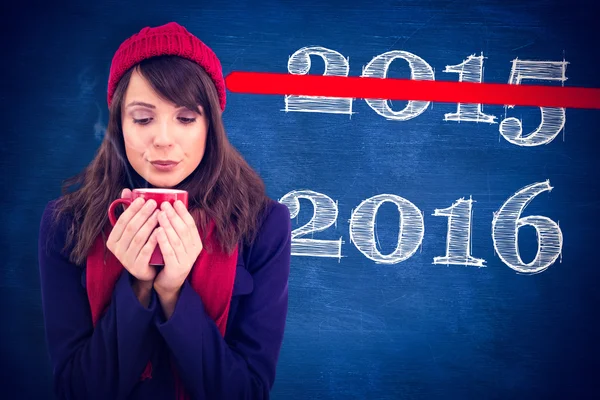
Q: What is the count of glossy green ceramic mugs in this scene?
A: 0